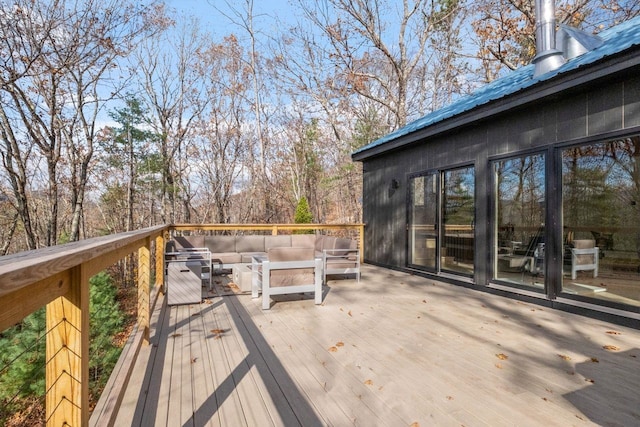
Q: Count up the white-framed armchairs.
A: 2